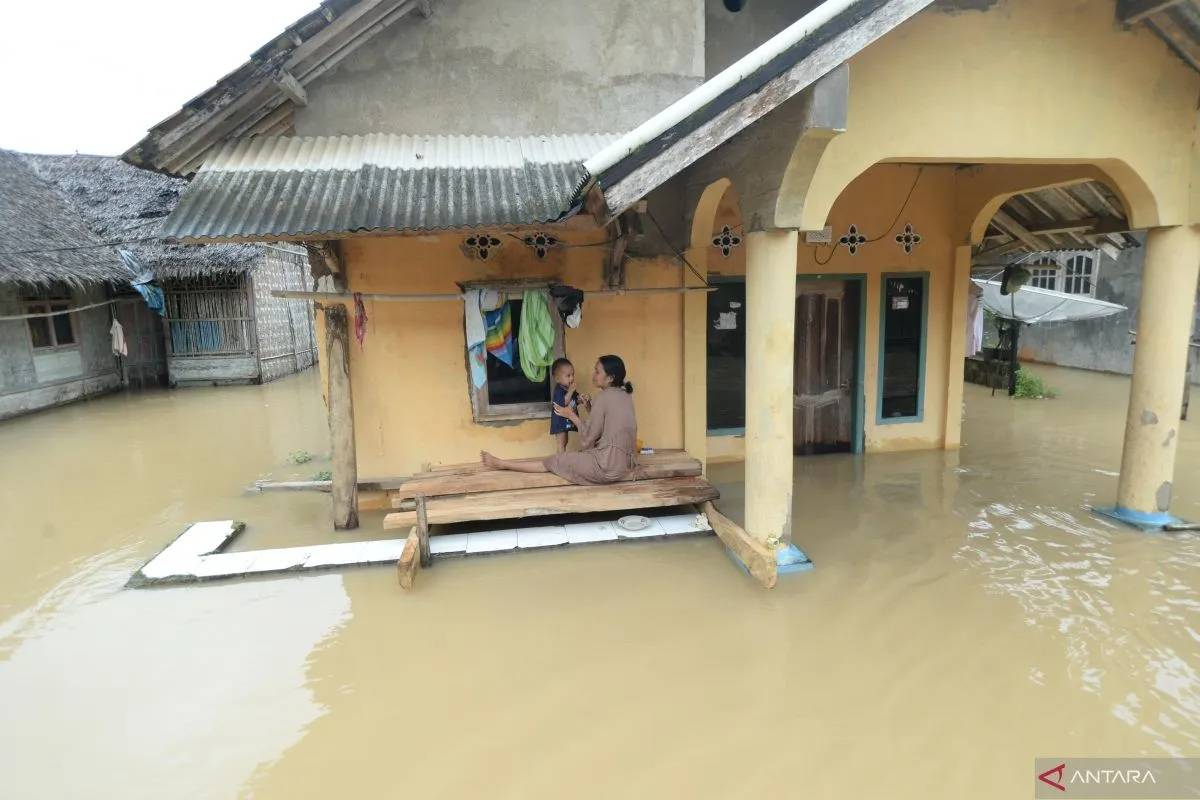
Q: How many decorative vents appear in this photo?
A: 5